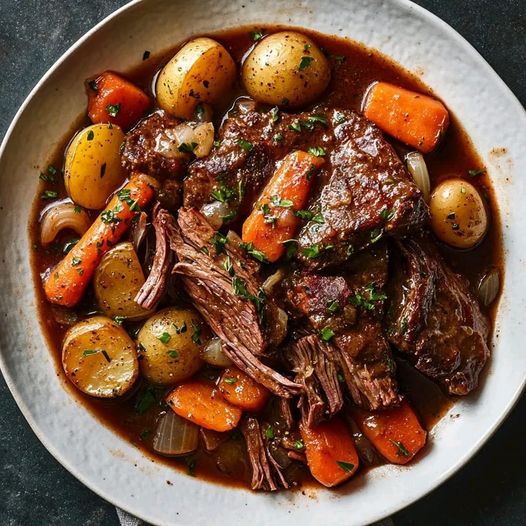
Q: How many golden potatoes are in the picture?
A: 7